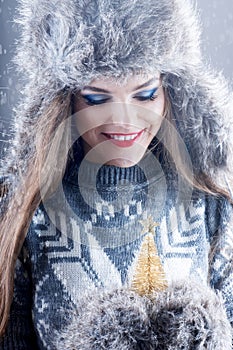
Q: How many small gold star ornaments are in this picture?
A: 1